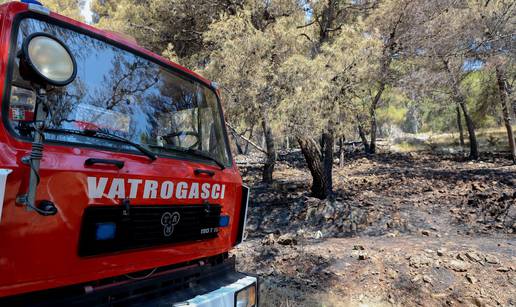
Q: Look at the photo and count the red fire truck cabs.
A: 1